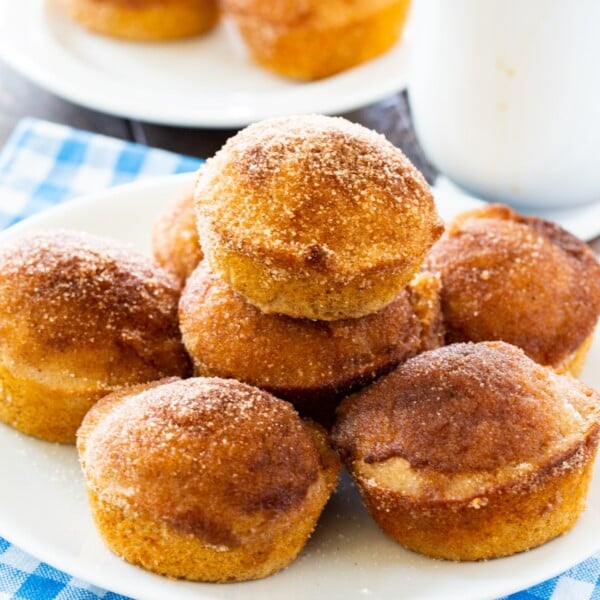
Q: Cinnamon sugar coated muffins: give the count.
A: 9